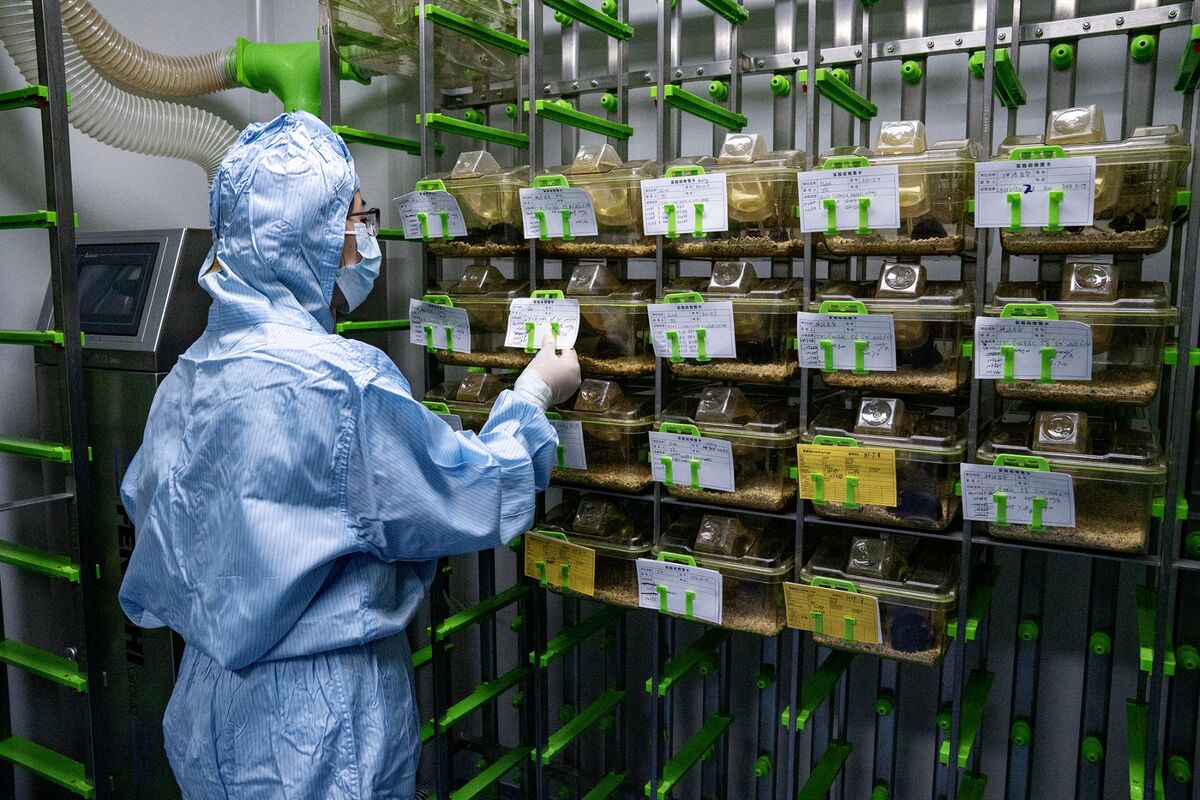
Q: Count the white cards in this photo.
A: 15